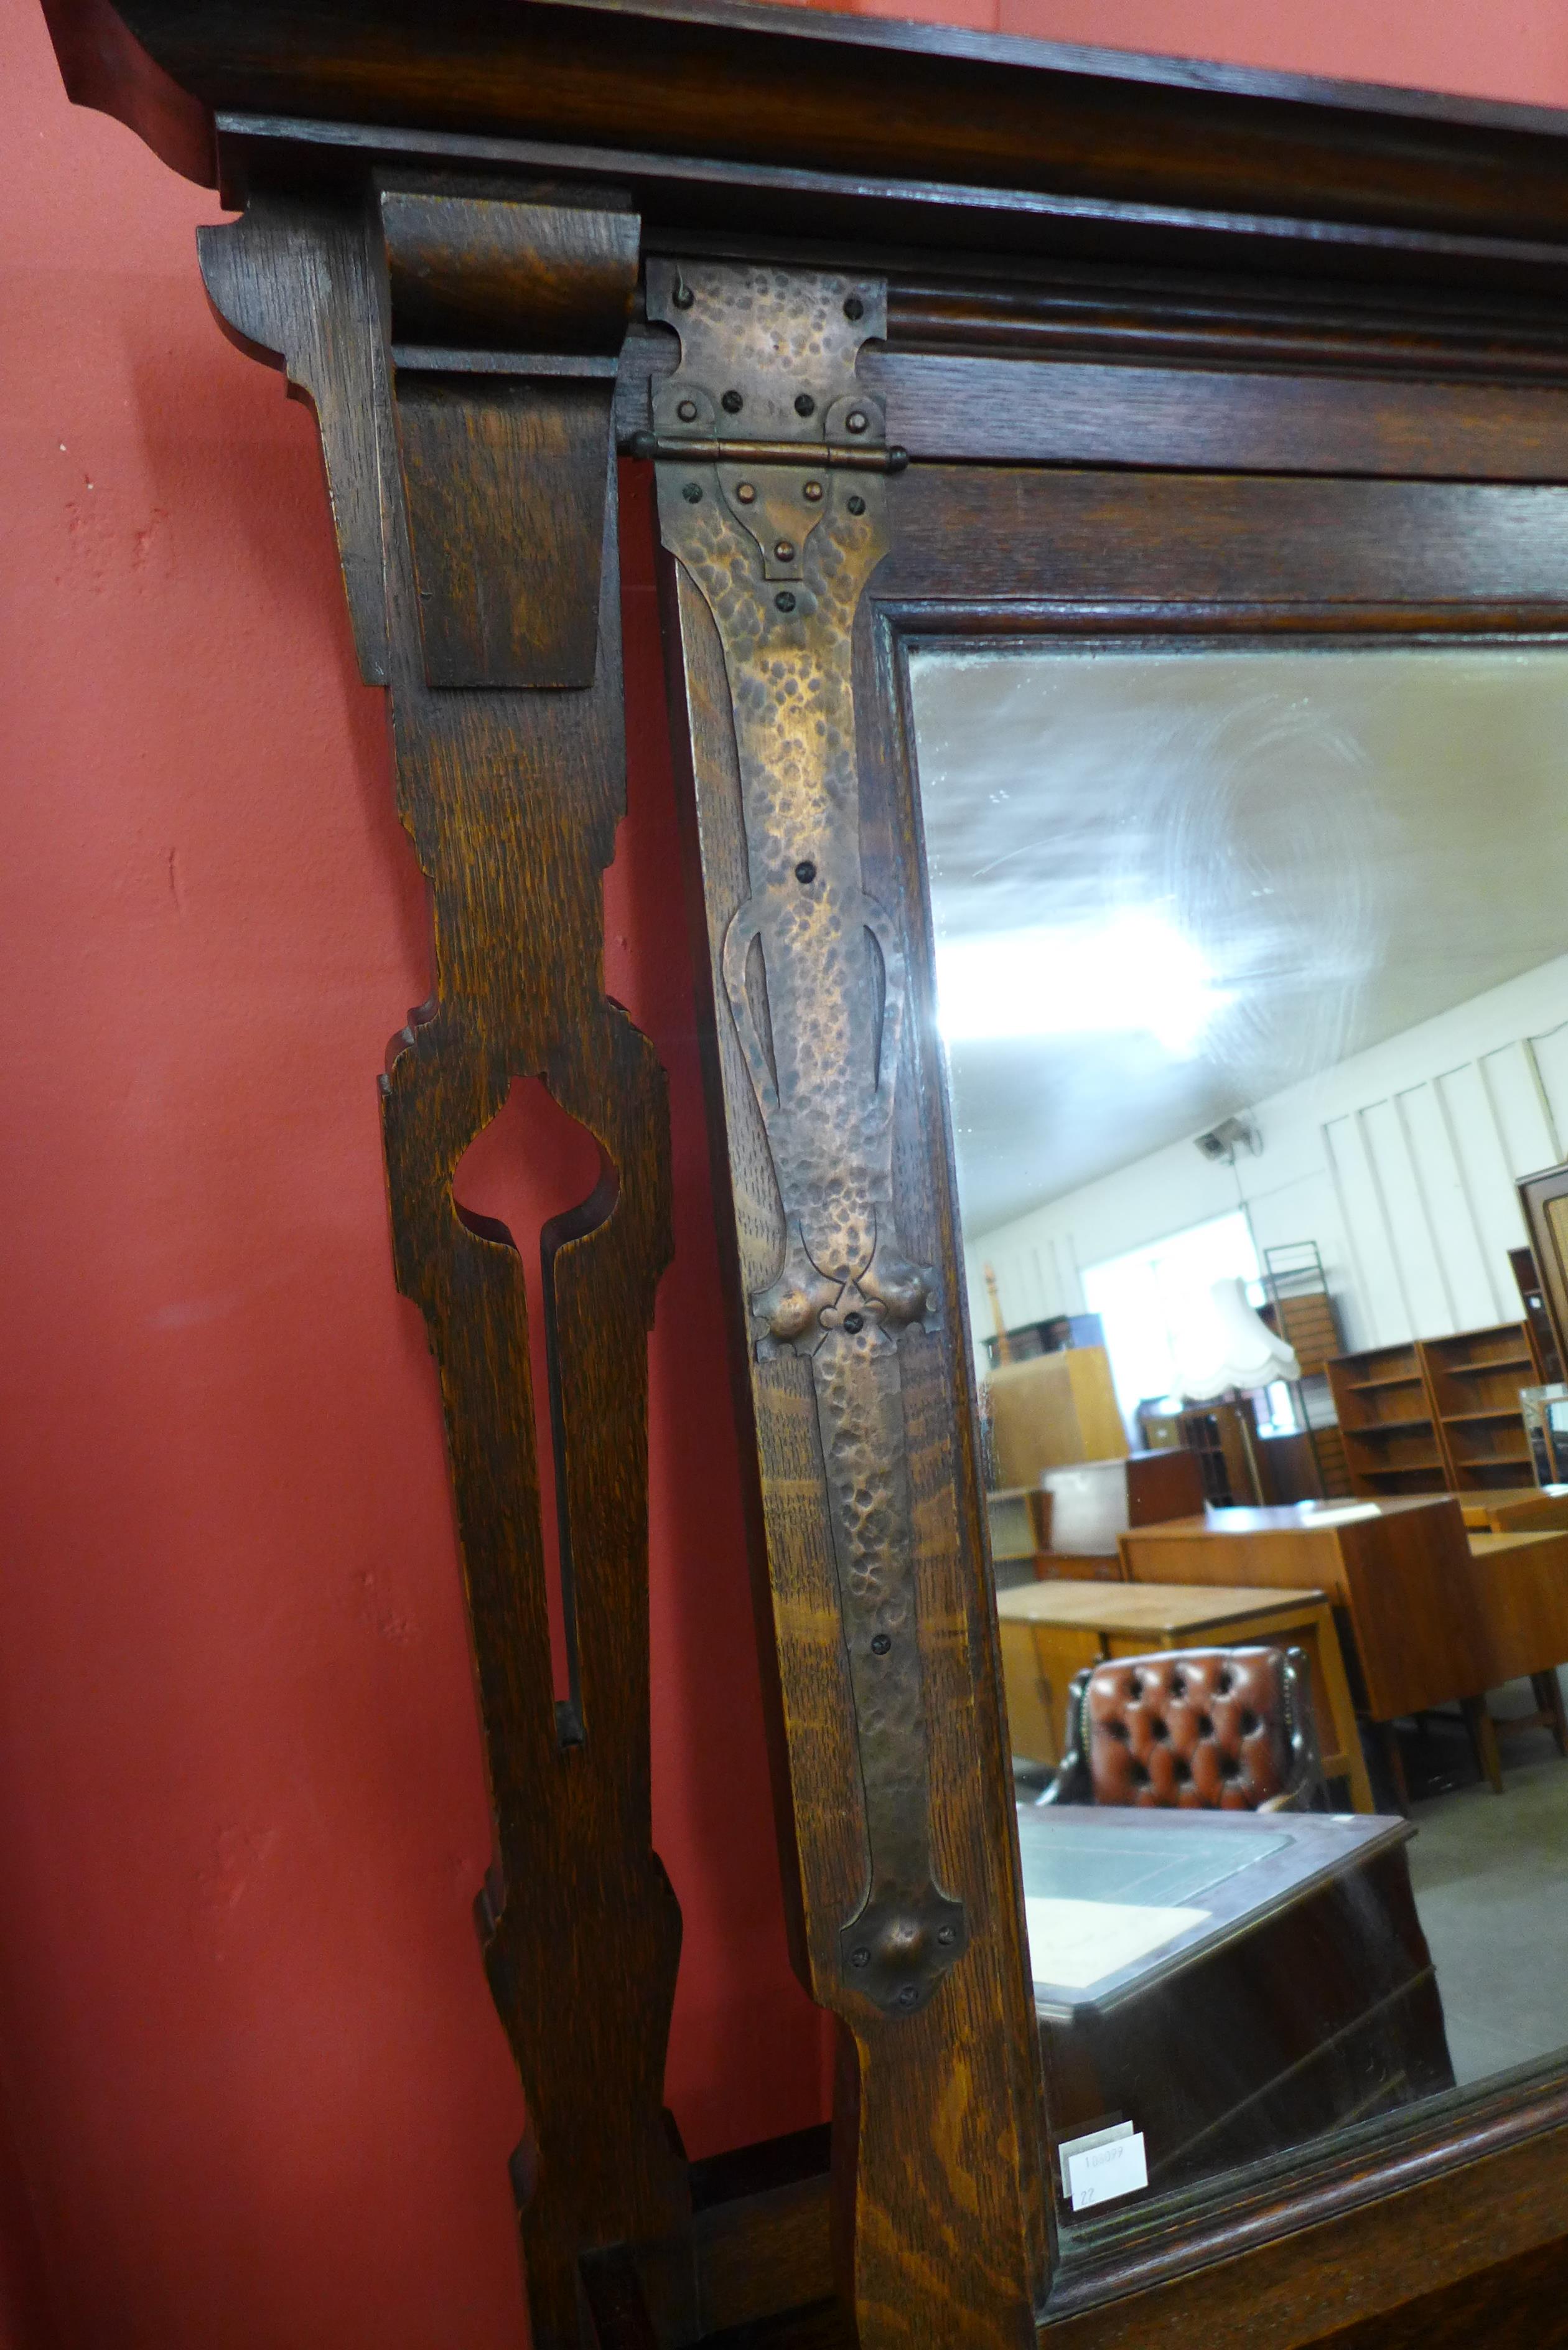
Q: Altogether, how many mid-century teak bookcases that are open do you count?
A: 2